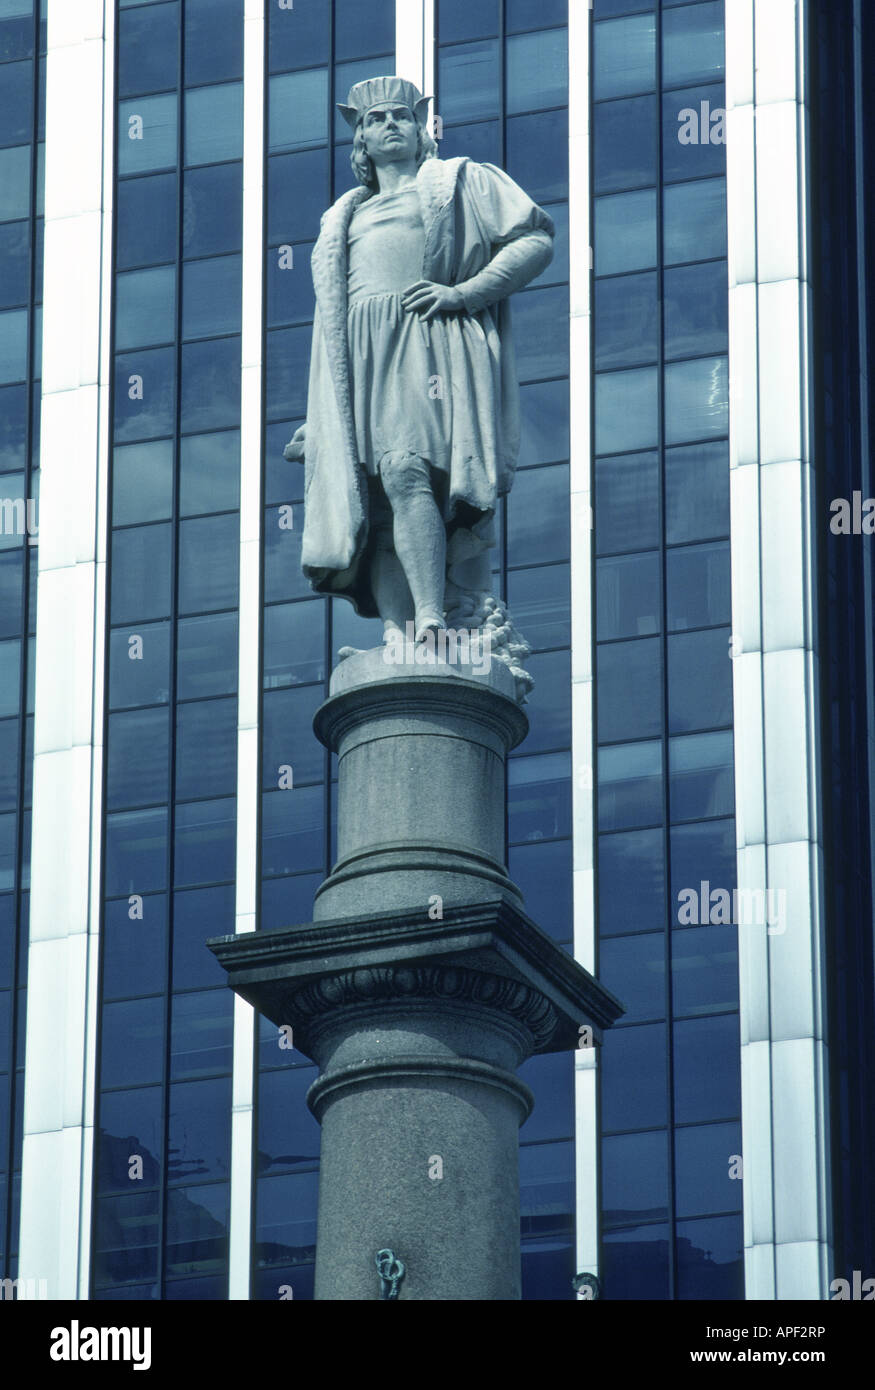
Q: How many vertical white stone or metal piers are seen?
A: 5